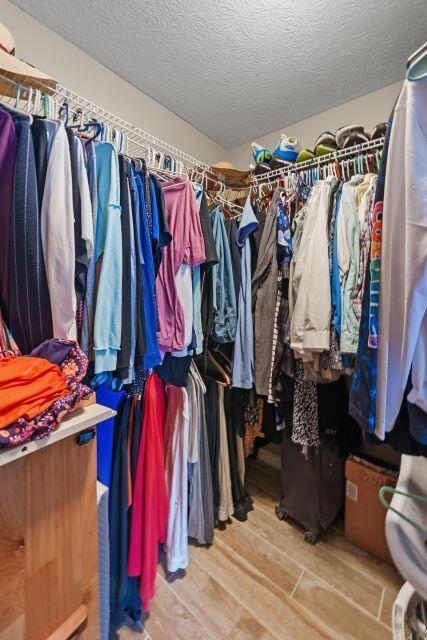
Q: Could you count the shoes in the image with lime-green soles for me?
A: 2